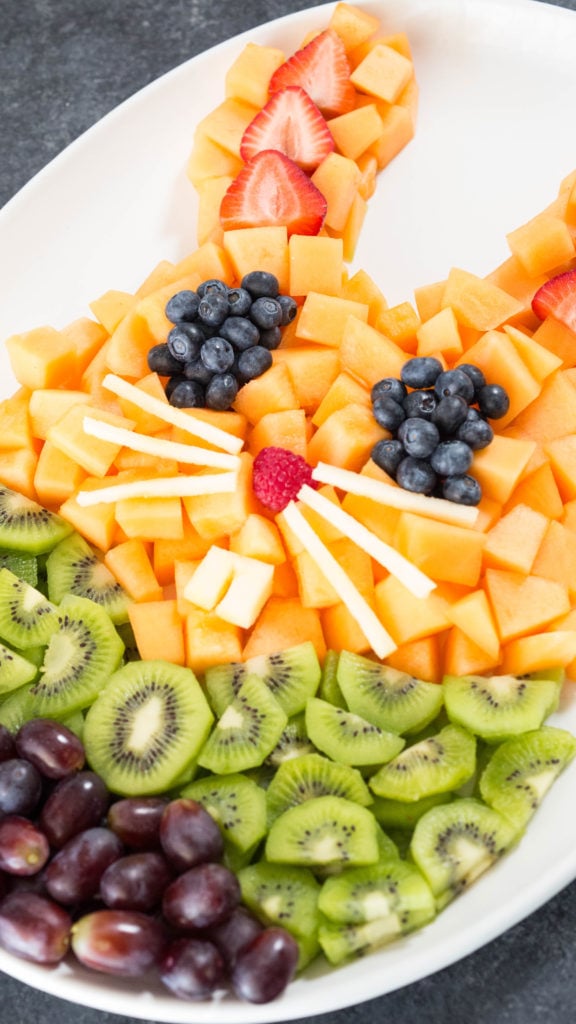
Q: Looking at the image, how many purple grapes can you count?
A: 15